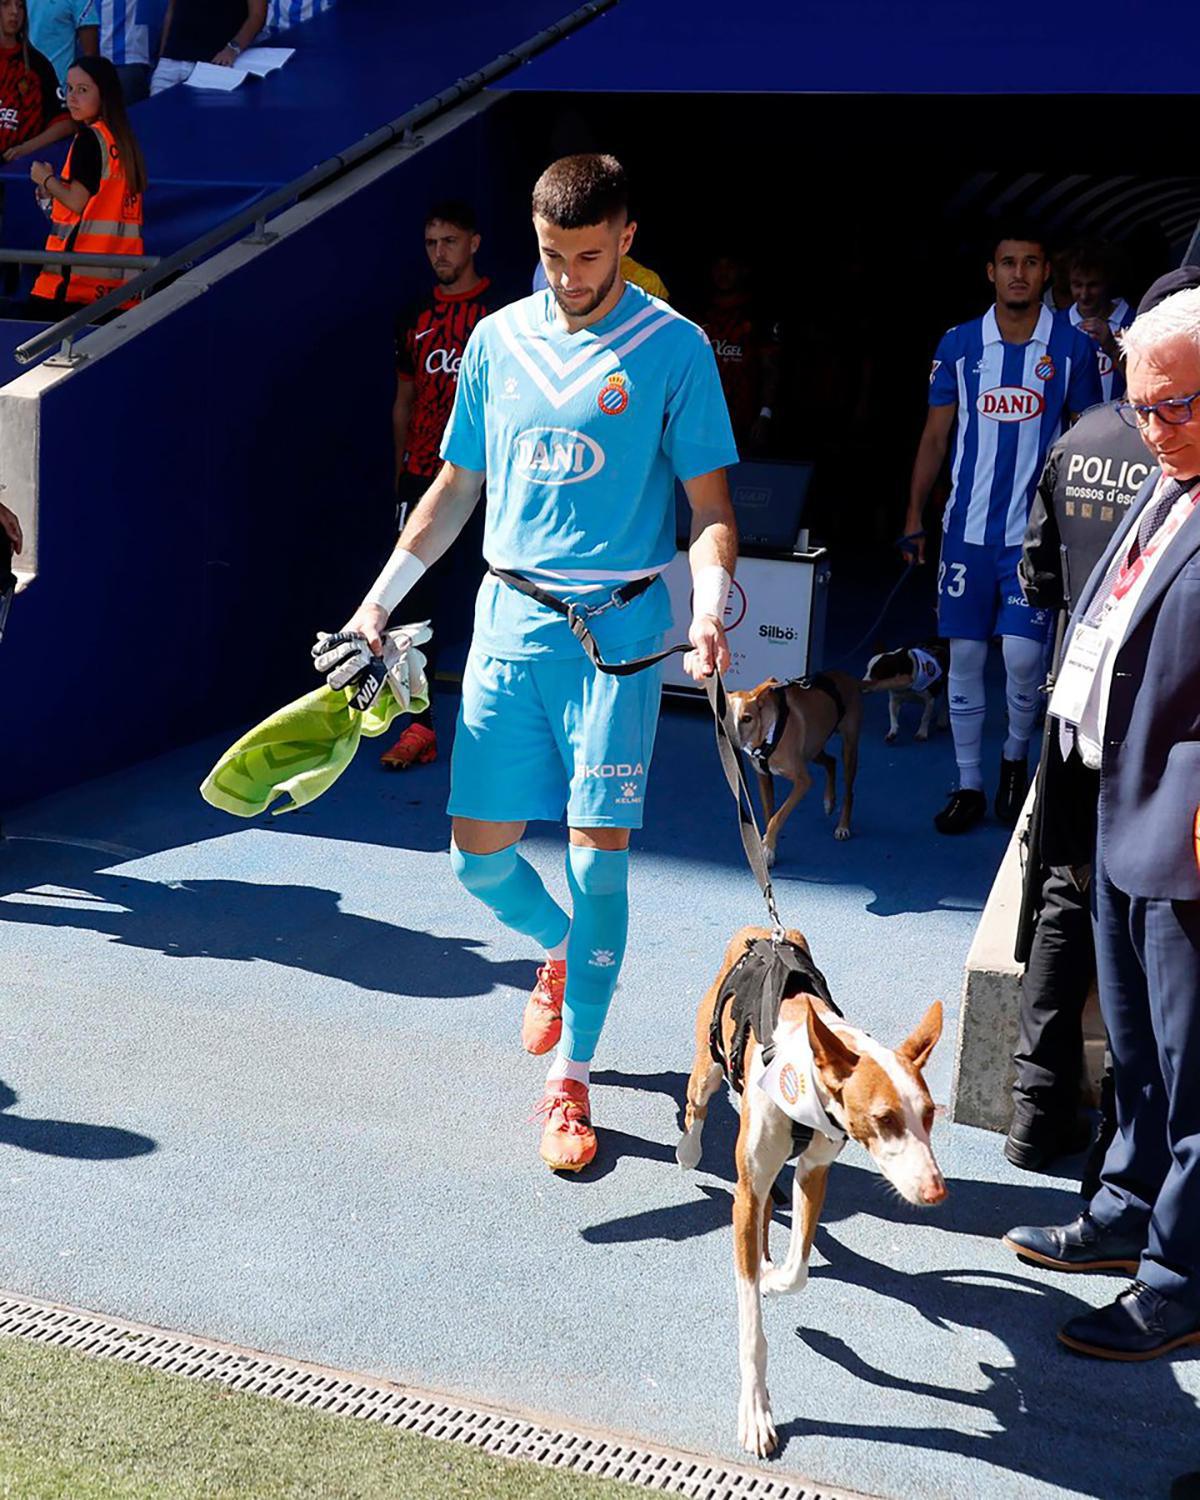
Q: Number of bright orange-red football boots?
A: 3